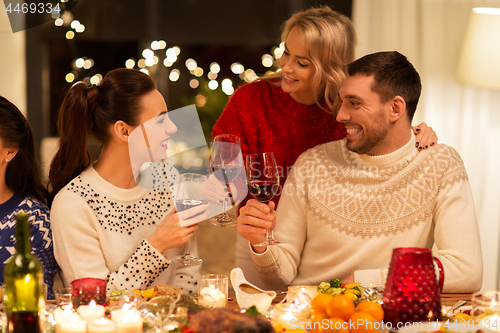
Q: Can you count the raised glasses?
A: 3